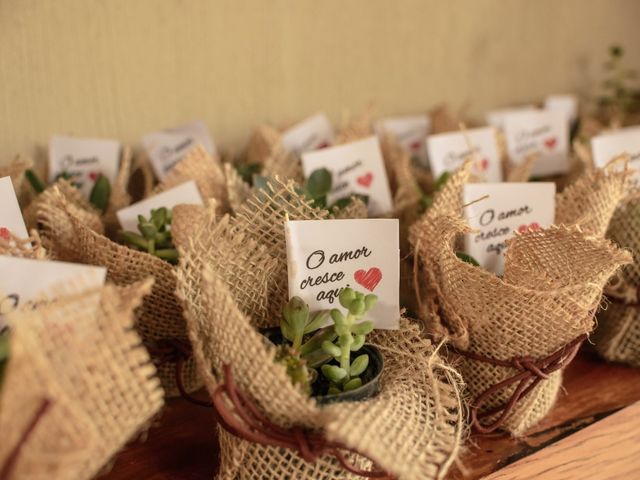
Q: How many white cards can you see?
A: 15